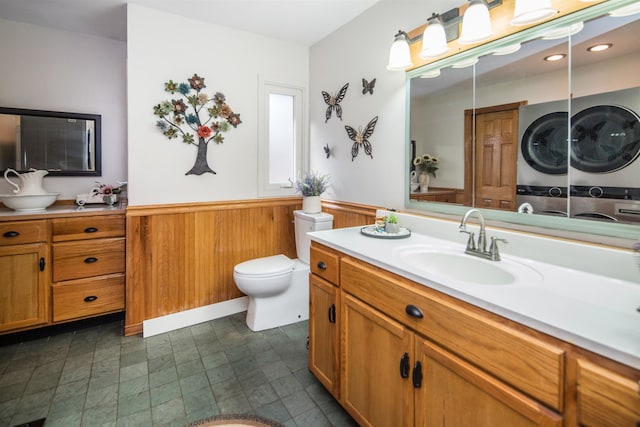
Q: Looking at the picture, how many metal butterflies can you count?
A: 4